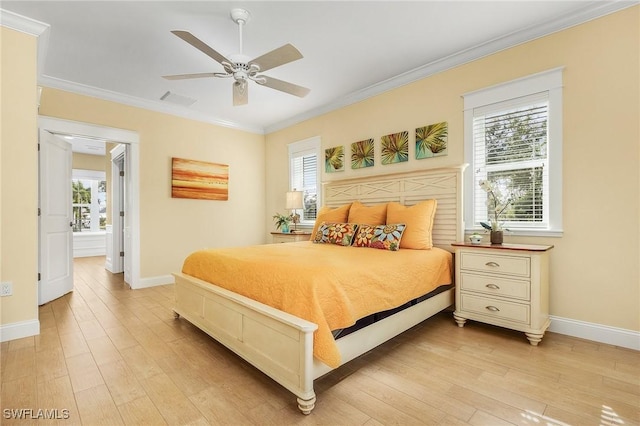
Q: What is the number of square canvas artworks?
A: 4